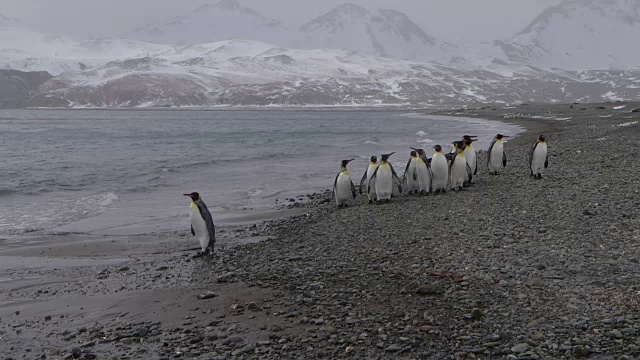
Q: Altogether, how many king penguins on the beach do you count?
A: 13